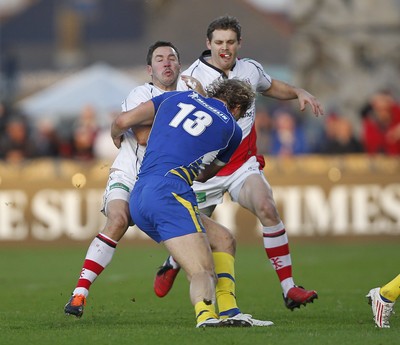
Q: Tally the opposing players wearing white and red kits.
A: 2